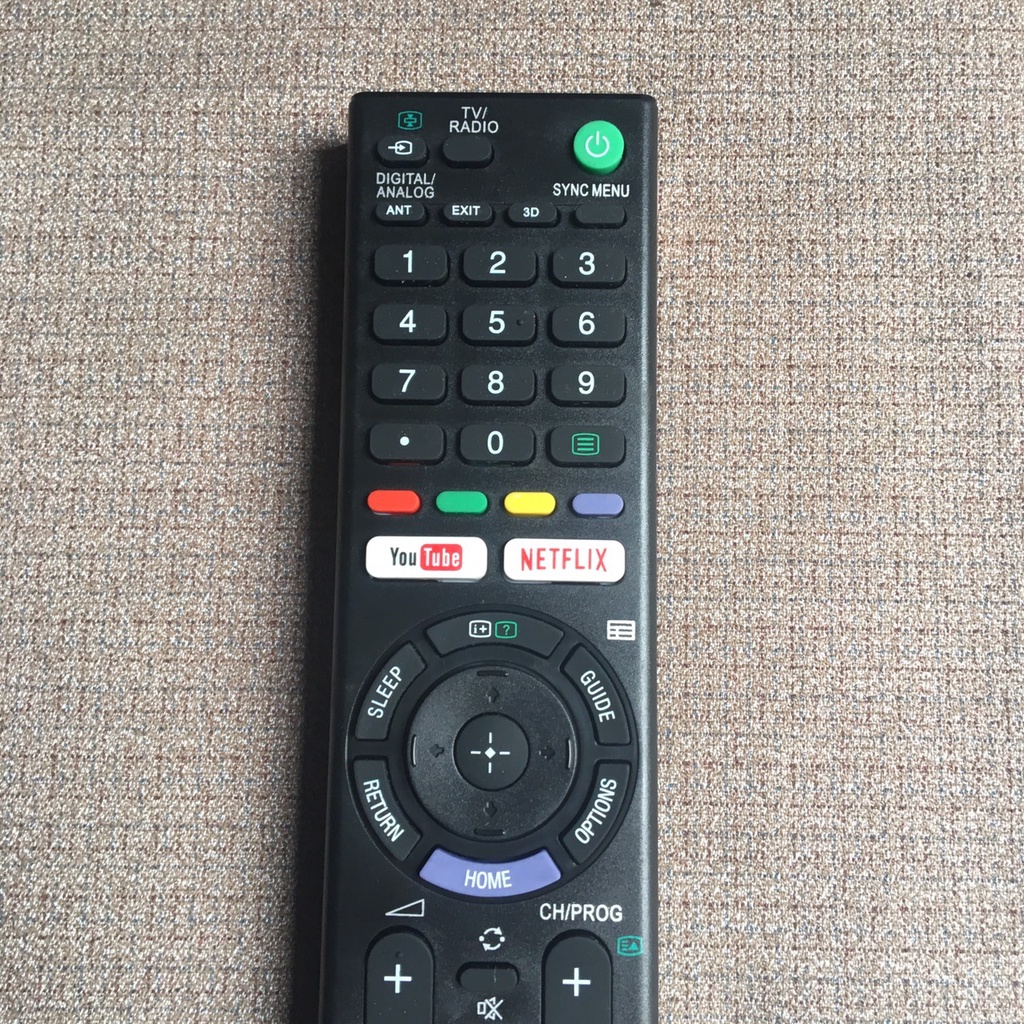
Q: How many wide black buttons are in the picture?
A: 12